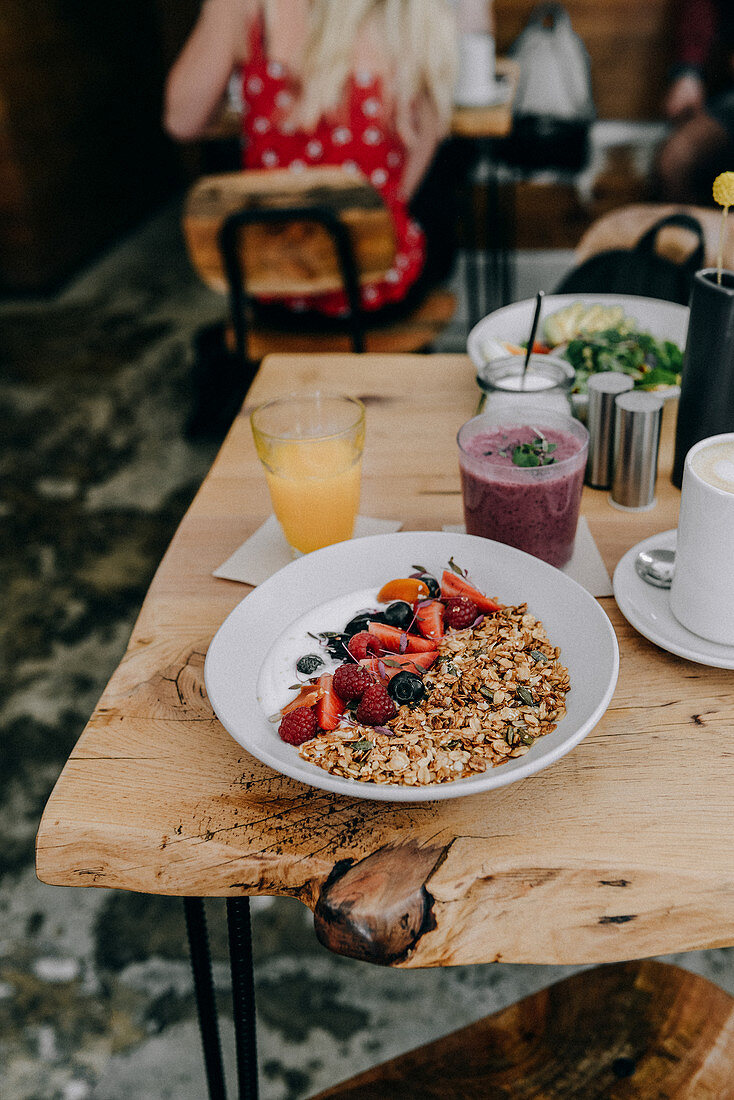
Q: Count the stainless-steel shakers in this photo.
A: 2